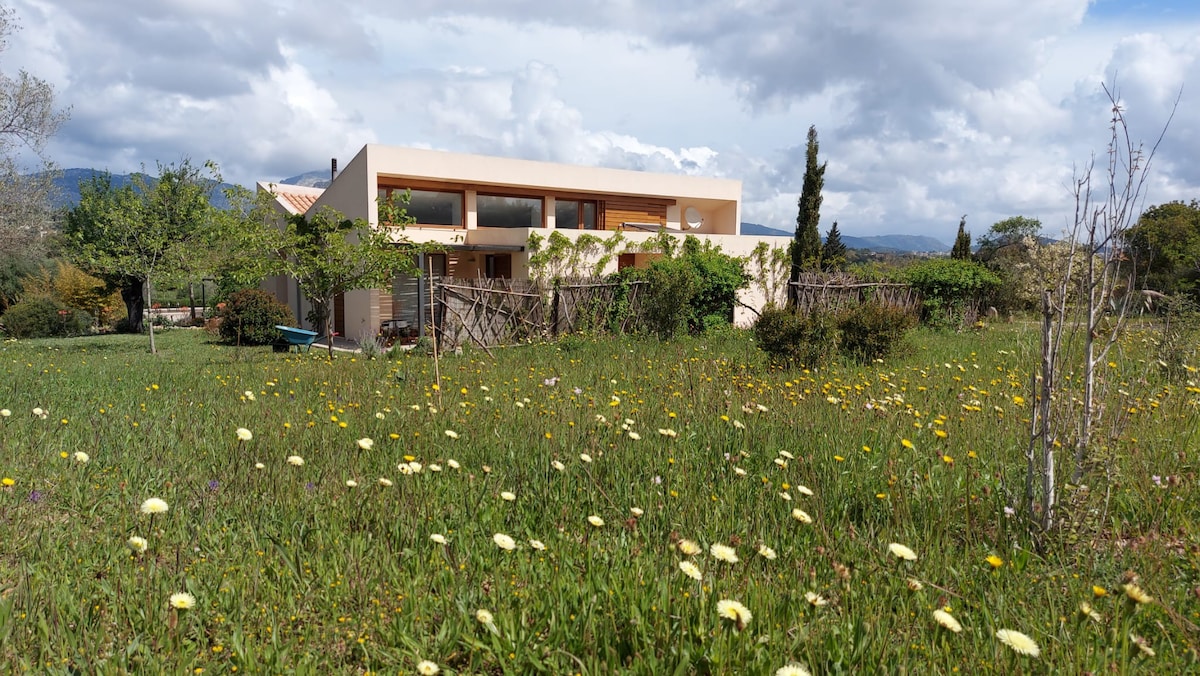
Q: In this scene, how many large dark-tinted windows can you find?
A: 3